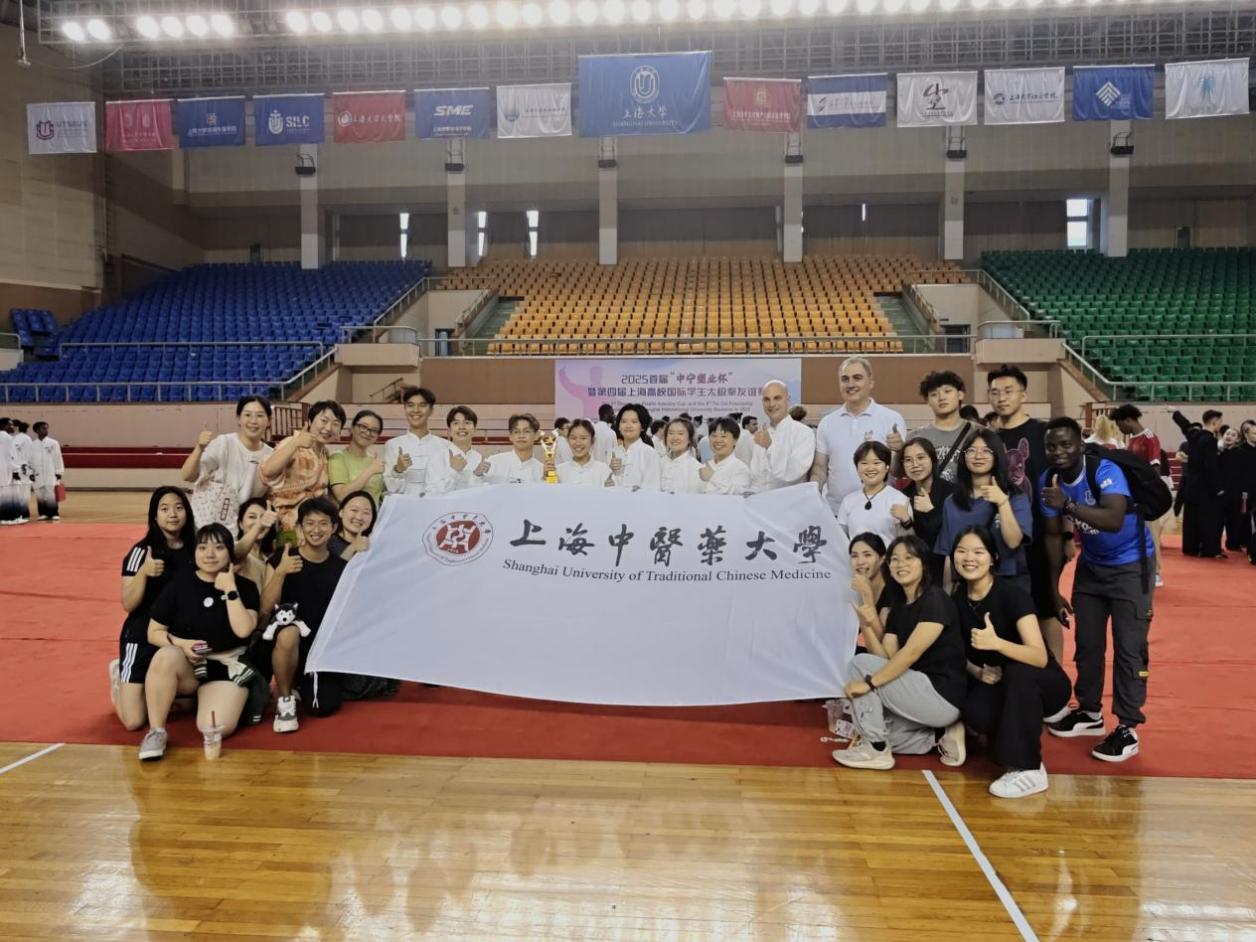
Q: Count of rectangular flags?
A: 15